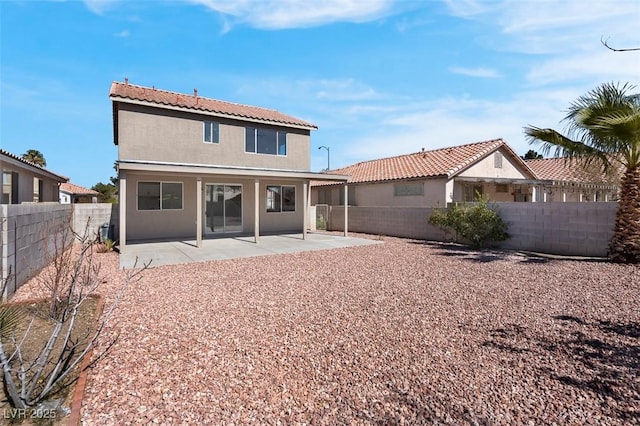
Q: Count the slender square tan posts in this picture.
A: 5